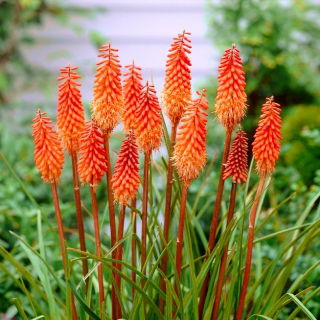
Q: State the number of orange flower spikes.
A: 12